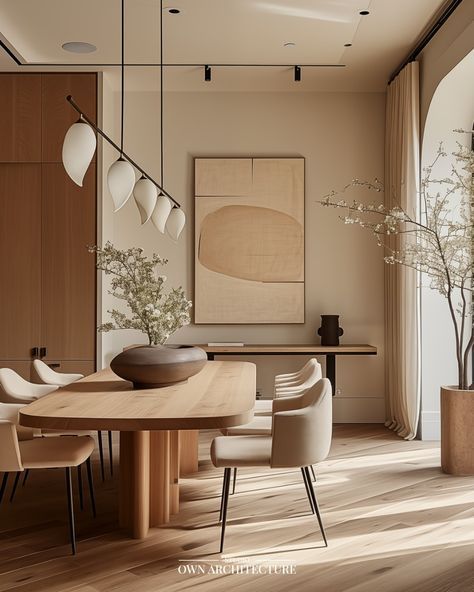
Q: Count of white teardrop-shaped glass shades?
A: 5